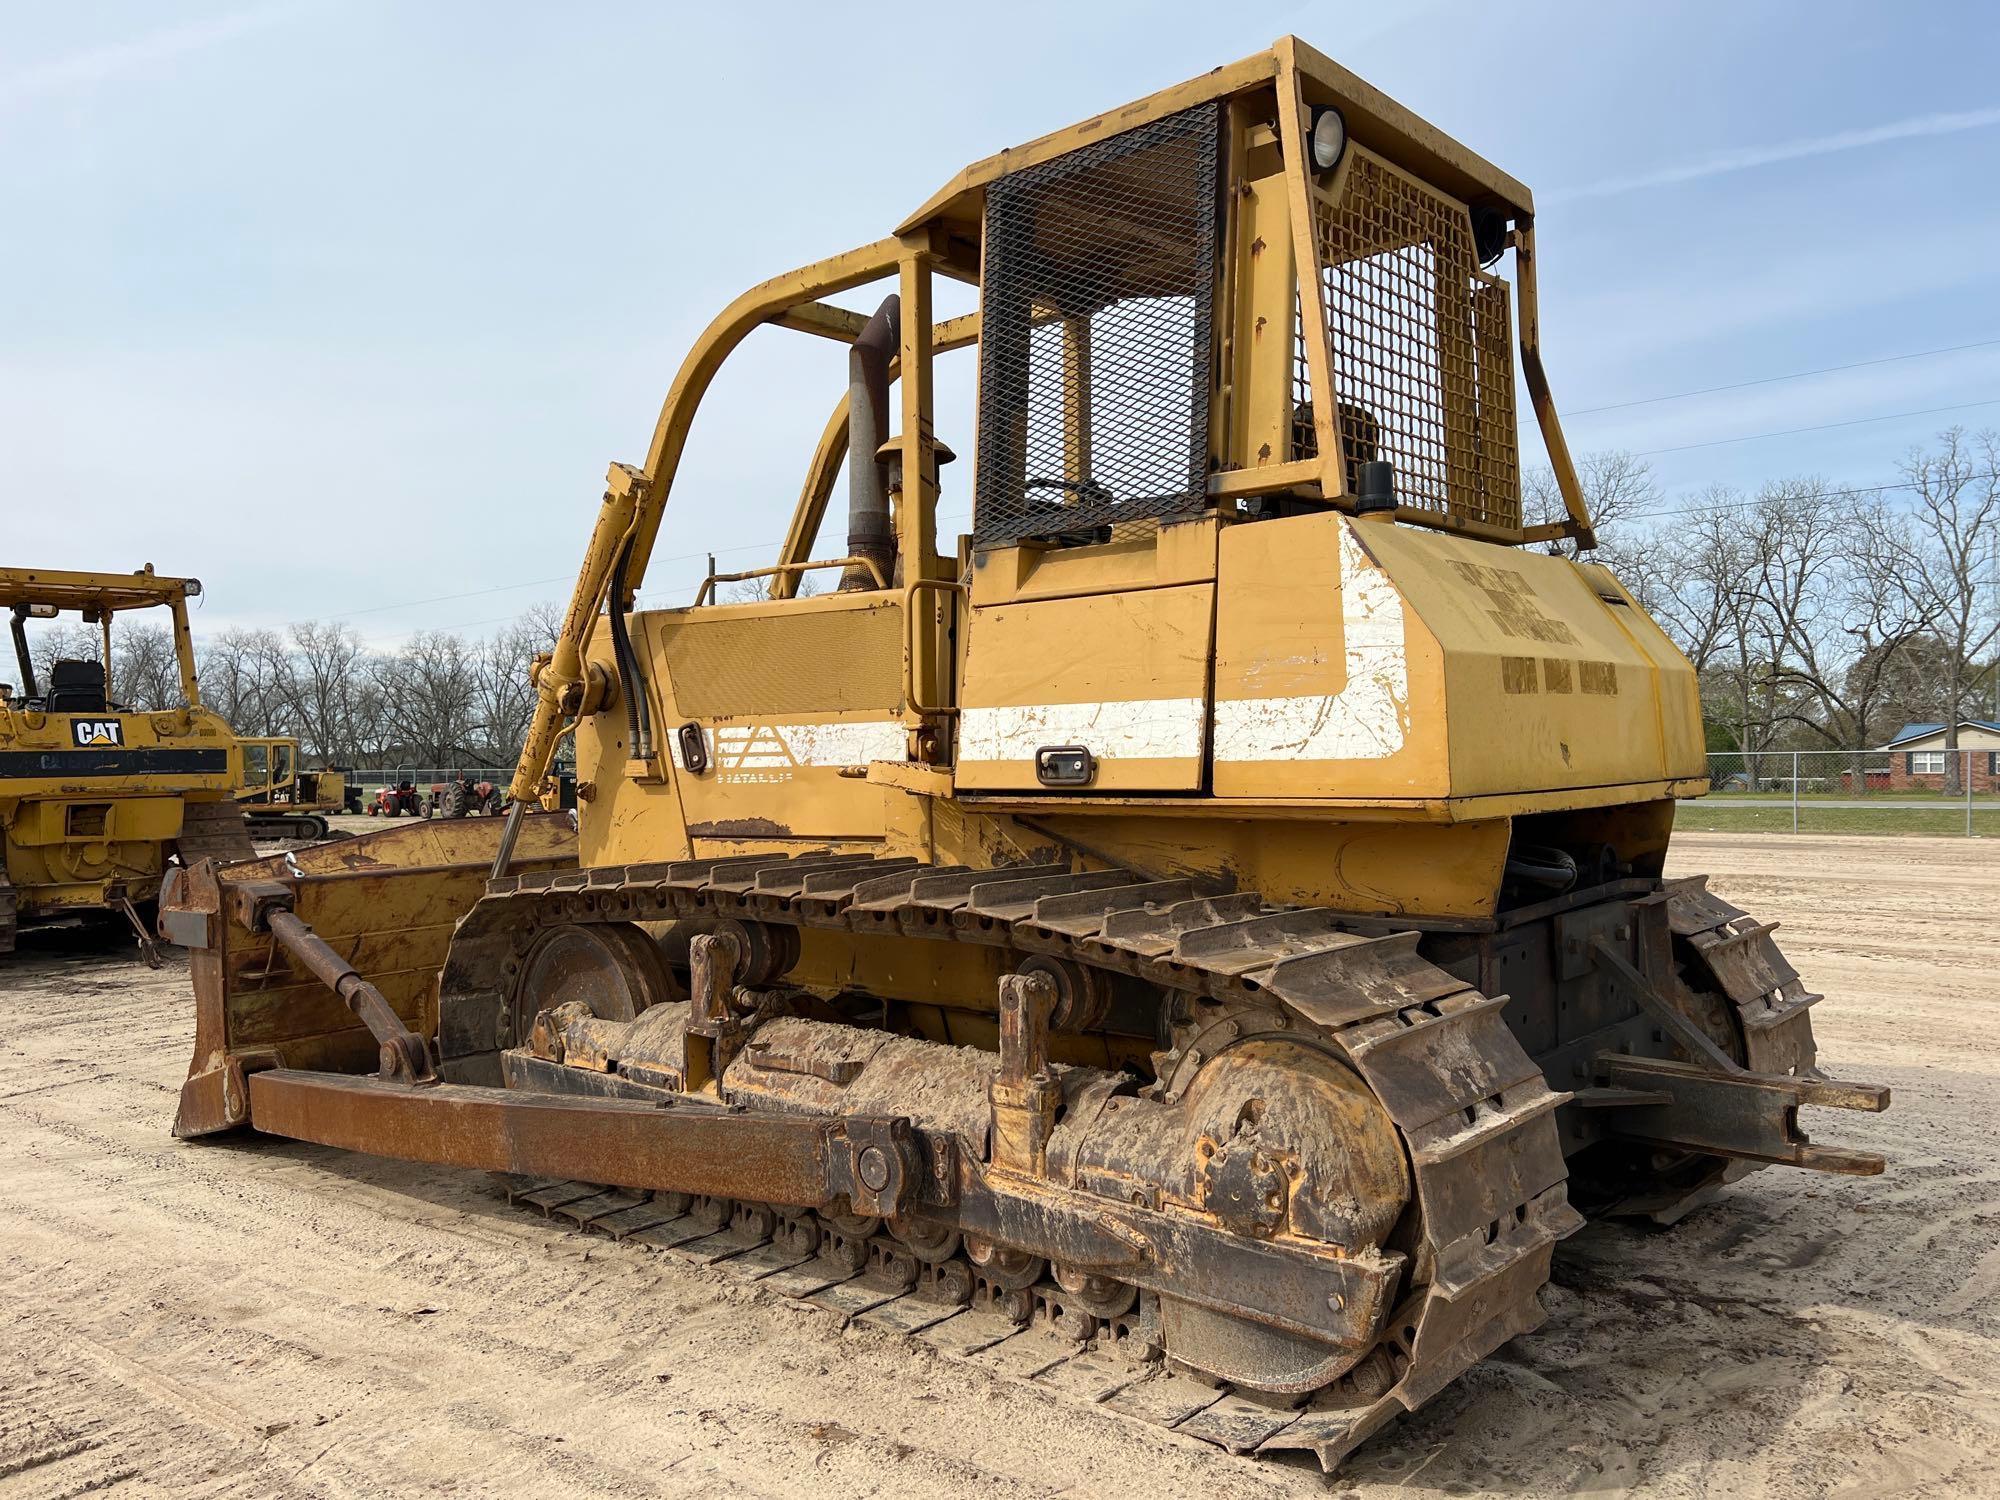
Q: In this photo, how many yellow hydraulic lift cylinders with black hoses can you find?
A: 1